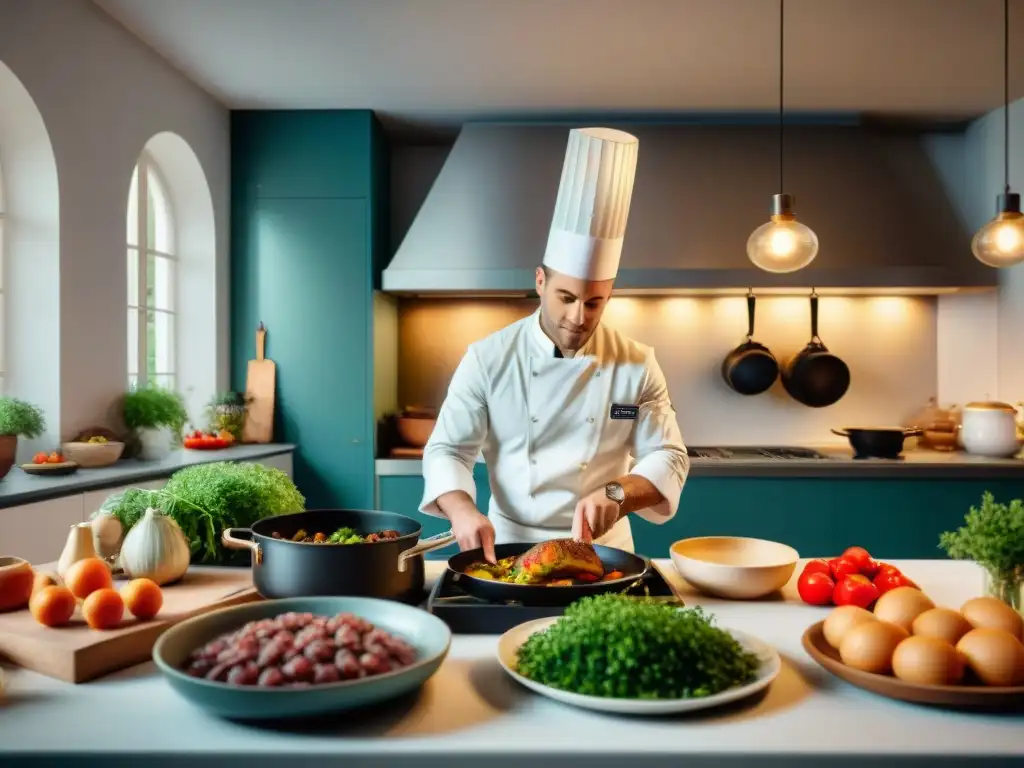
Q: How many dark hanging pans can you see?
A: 2